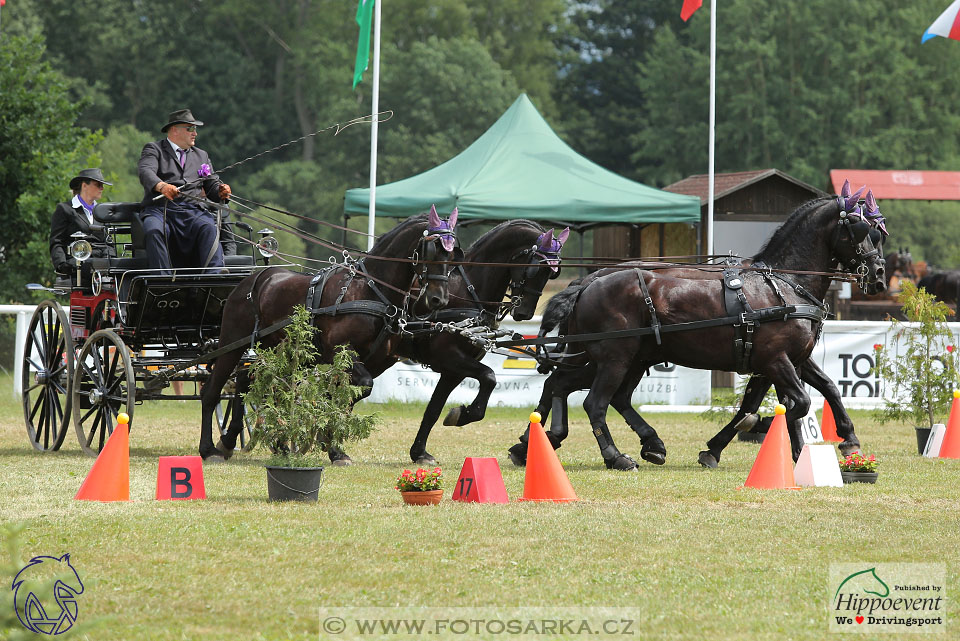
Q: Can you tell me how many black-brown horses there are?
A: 4